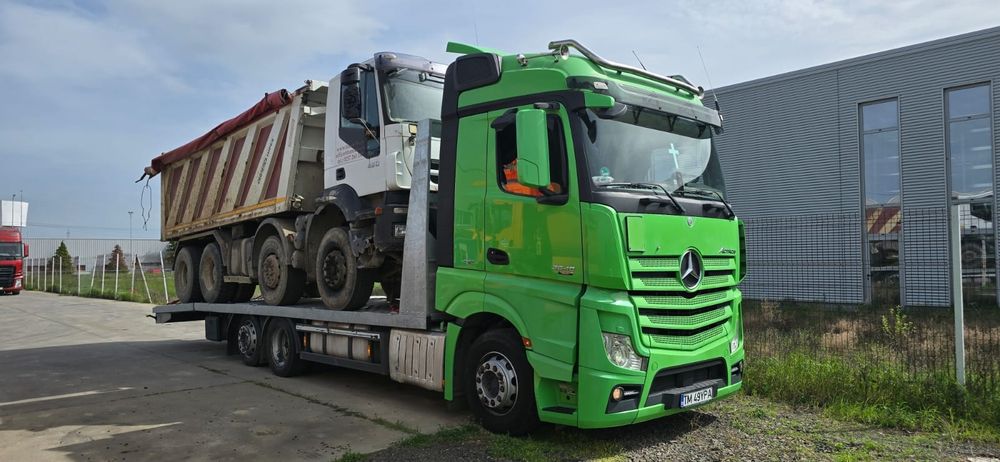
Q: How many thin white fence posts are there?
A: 13